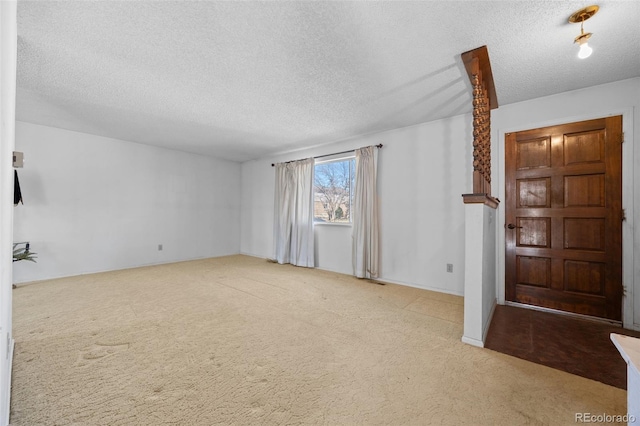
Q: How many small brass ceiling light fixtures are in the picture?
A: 1